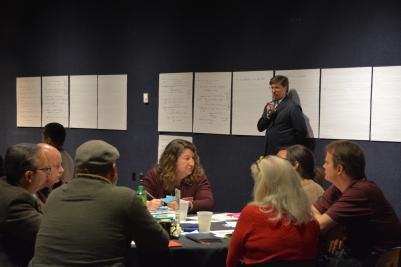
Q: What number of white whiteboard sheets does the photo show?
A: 11